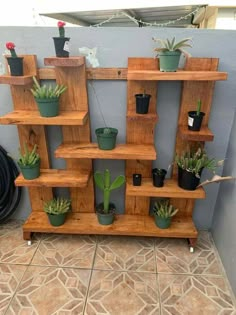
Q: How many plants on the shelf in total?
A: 14